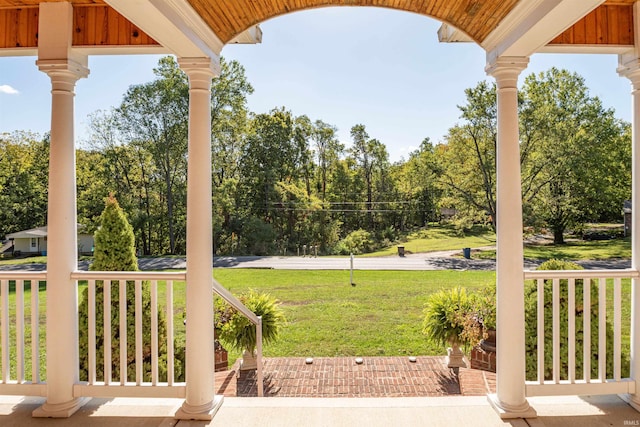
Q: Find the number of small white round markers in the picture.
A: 3